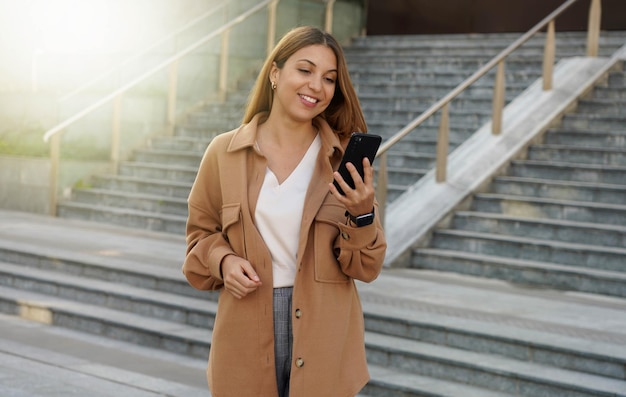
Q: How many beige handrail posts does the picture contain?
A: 11